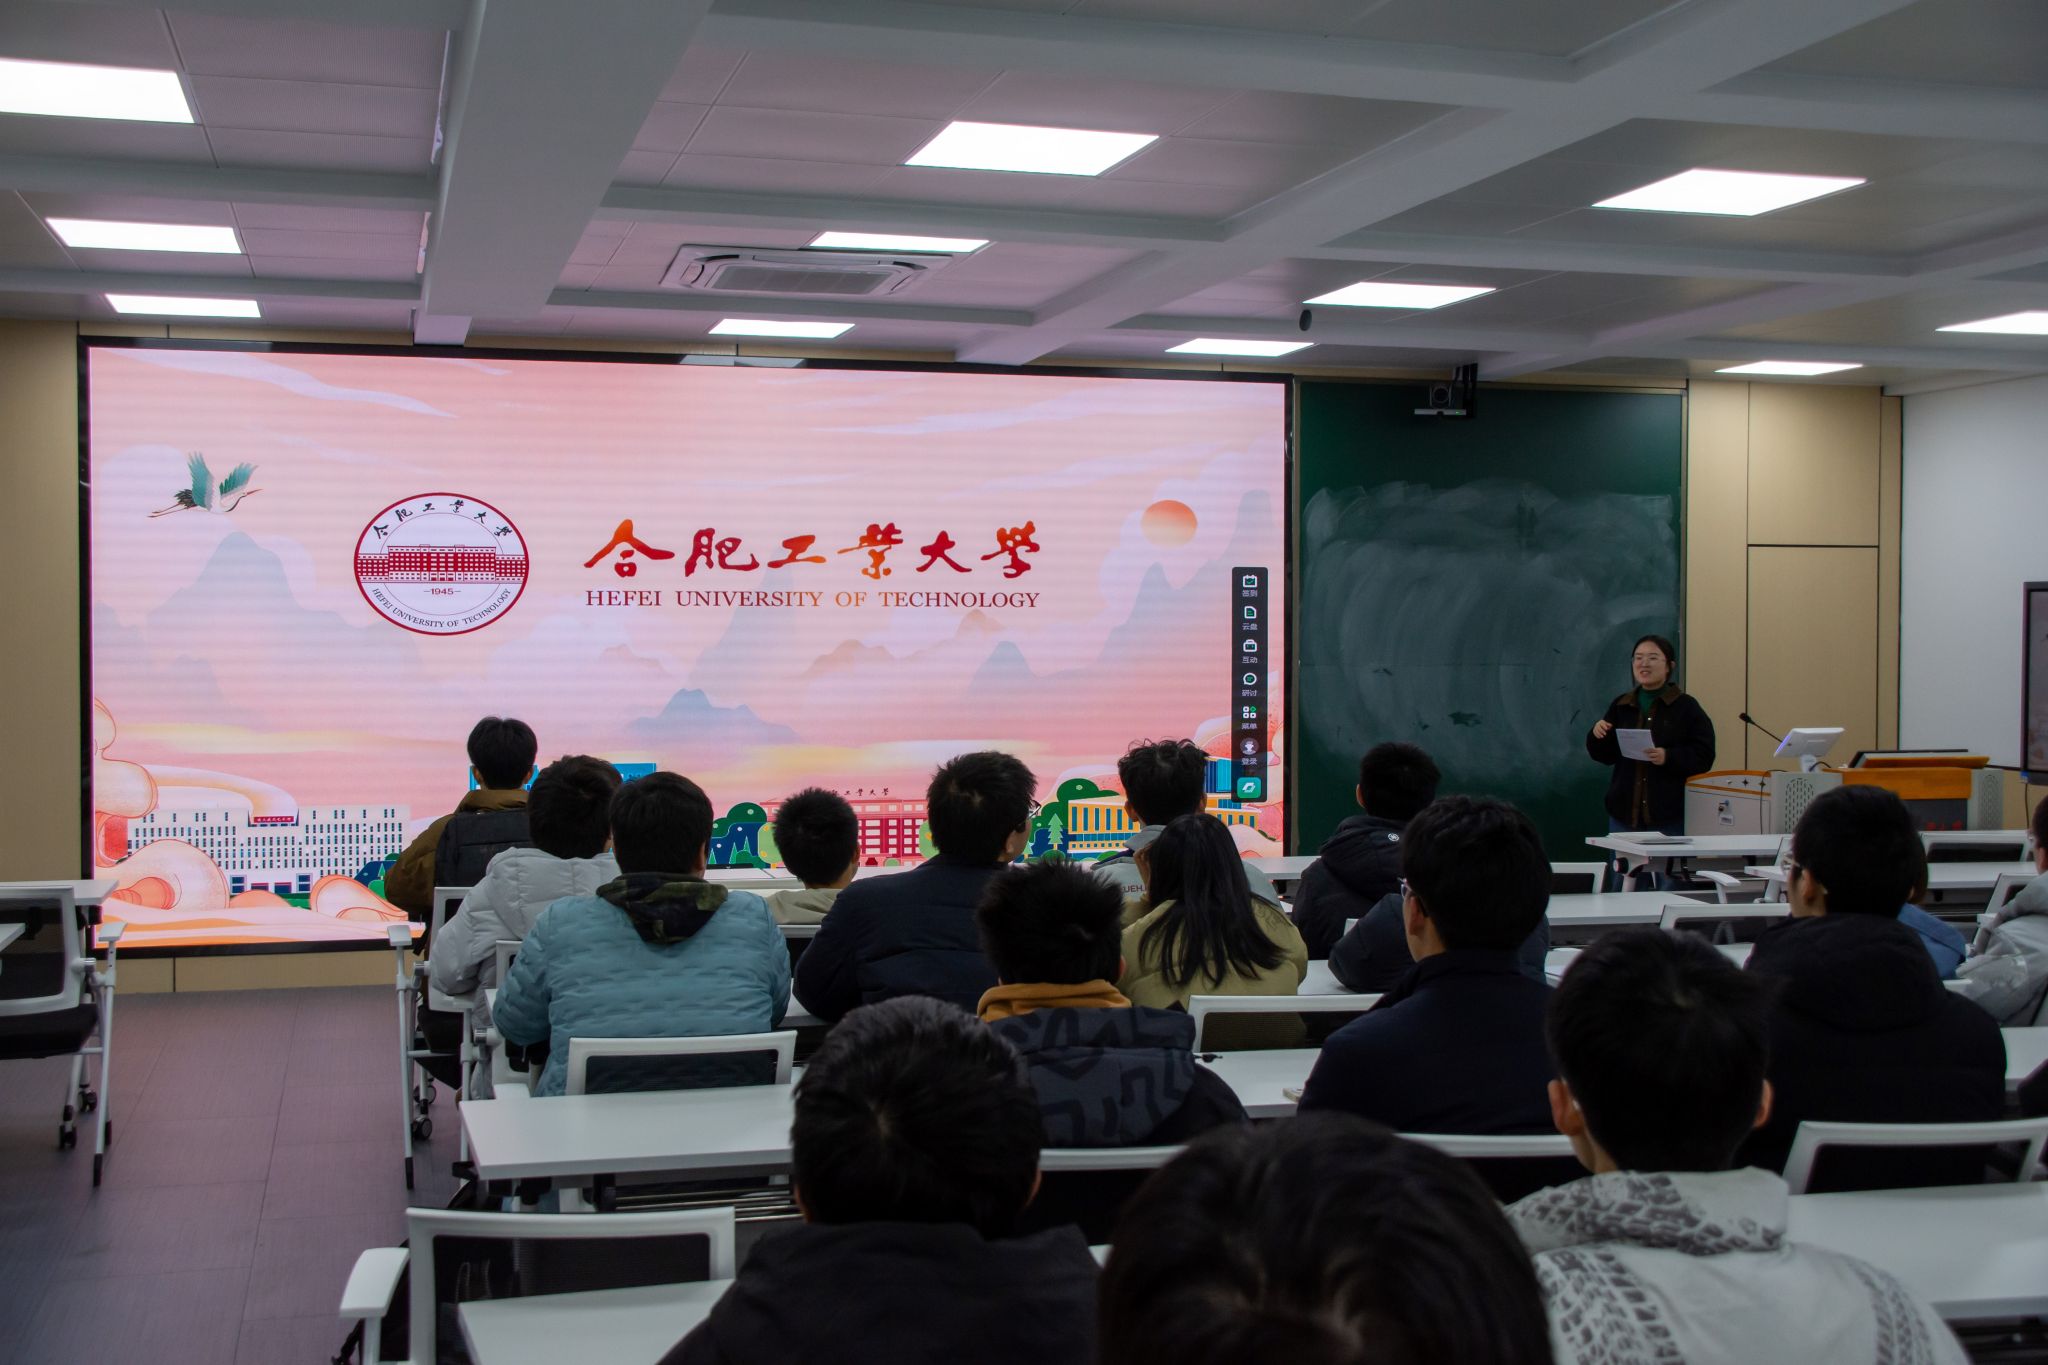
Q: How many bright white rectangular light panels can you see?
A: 11